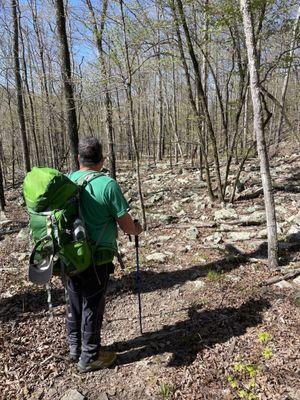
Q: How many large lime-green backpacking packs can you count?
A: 1